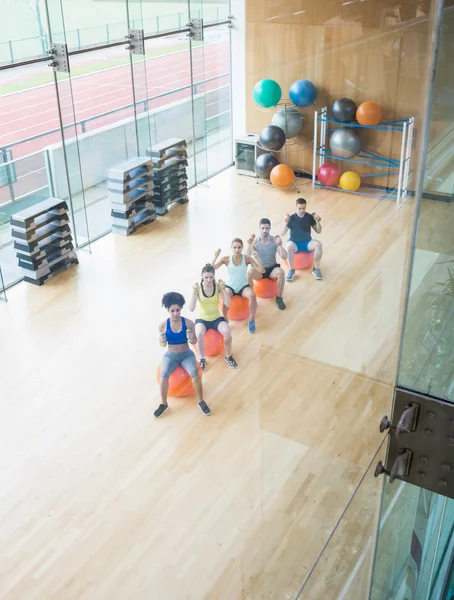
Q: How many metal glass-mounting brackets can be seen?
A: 4